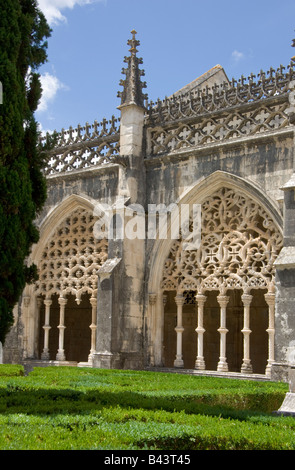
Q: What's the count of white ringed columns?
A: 8